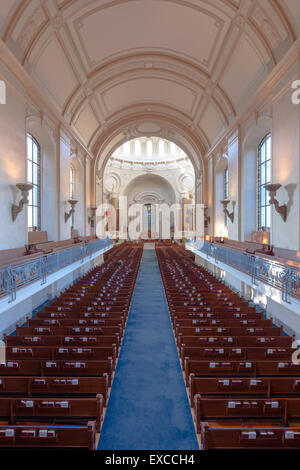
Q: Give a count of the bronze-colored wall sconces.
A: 6